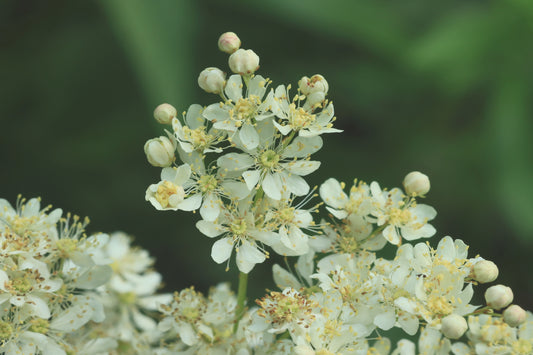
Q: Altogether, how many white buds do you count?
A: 11